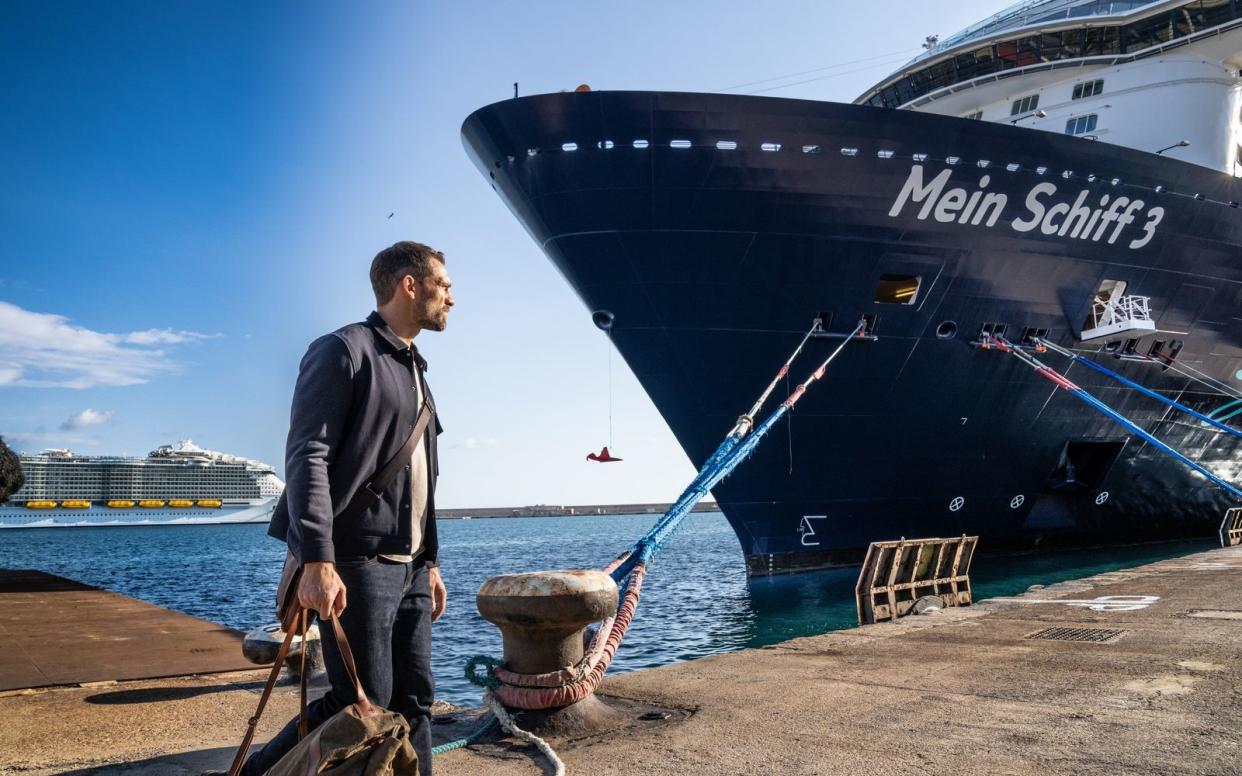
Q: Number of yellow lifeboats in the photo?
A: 6